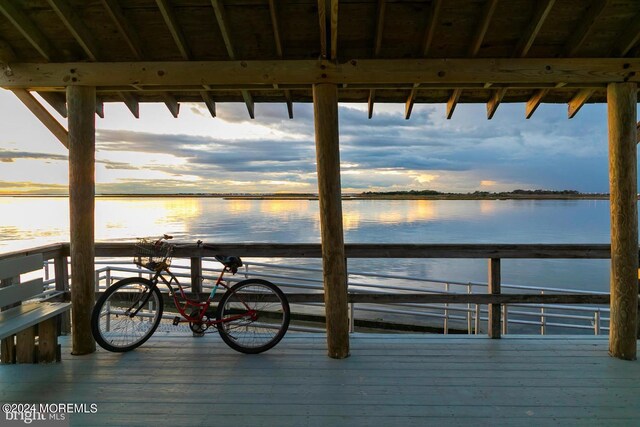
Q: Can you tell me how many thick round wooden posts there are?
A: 3